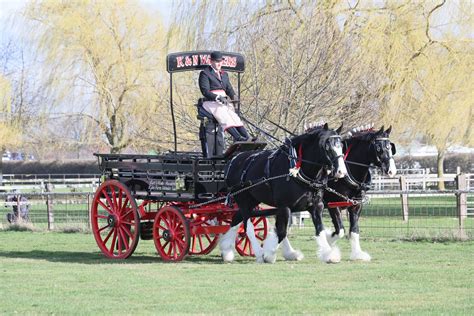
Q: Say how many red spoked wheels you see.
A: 4